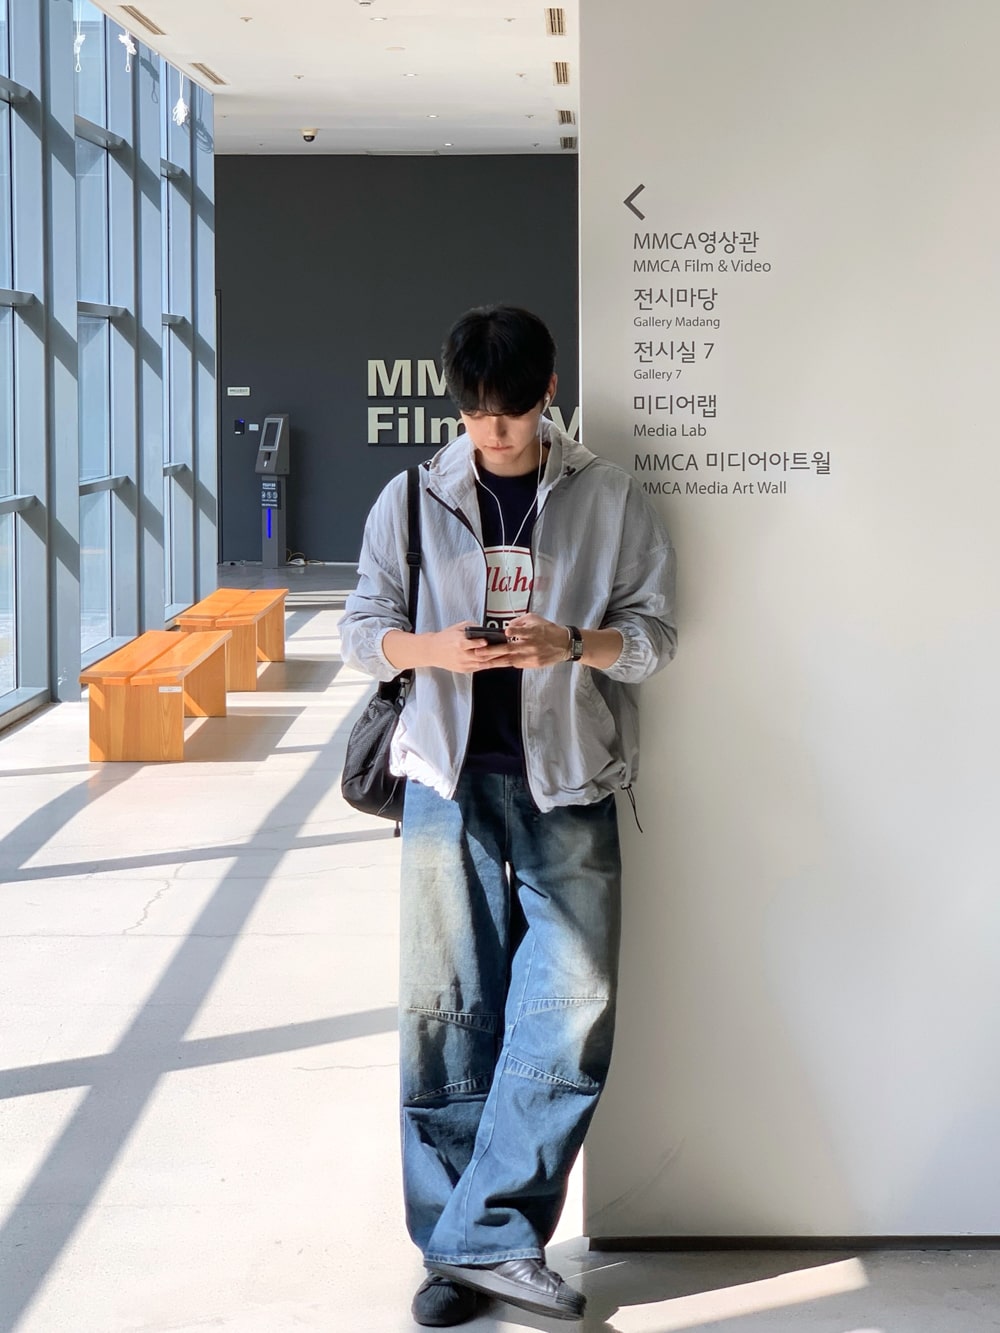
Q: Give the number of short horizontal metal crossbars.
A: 9